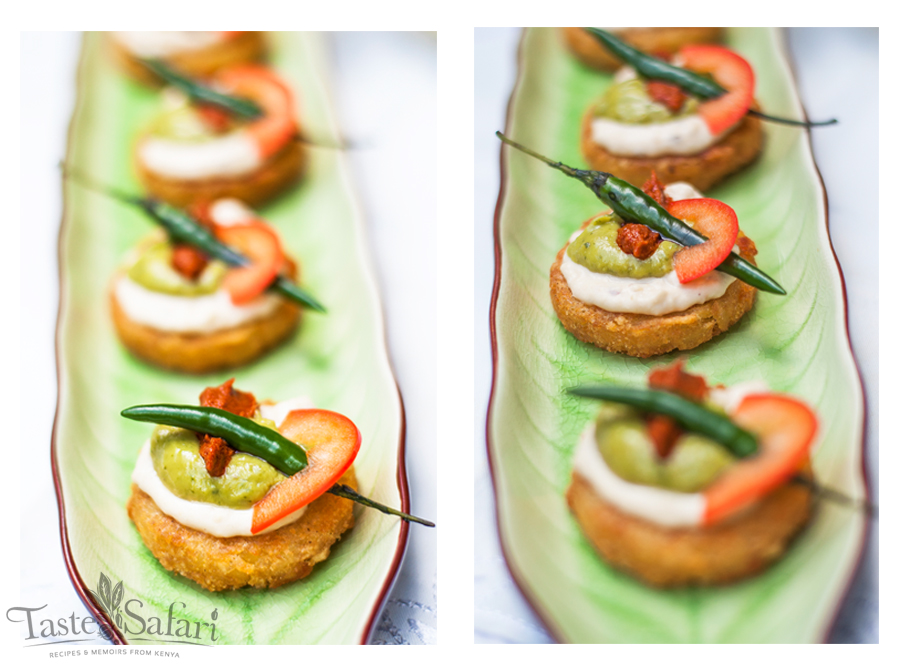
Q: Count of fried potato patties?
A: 8